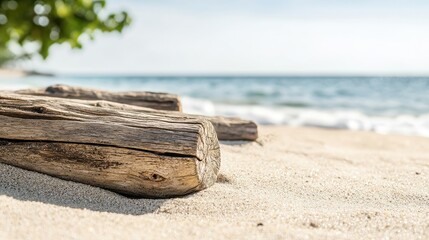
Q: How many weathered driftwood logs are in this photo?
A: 3